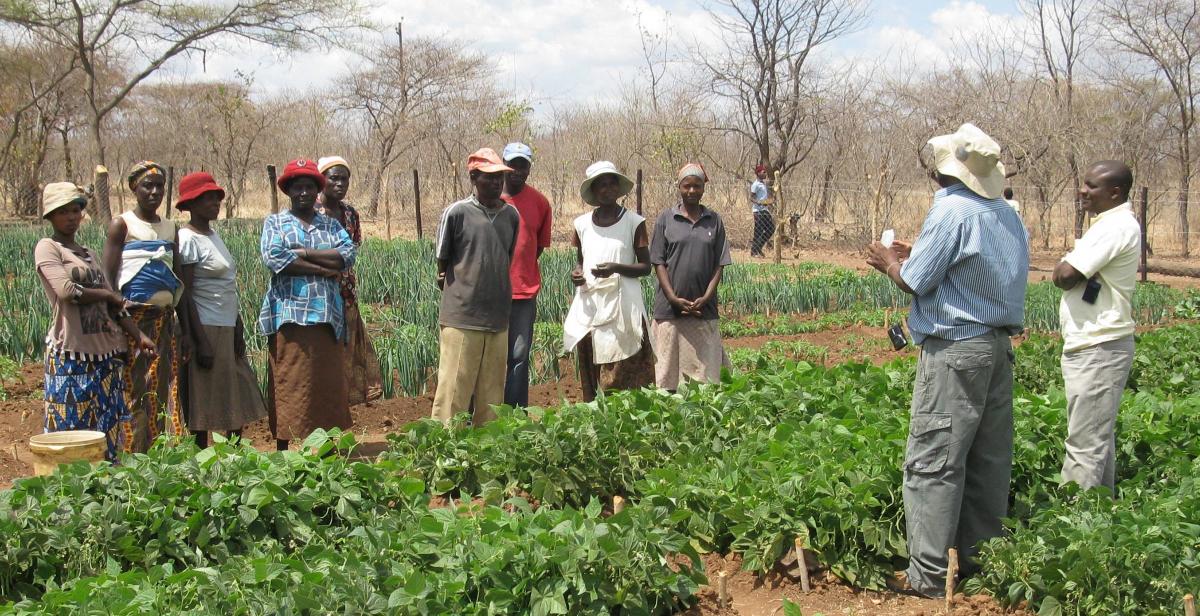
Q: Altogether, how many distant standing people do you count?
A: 2